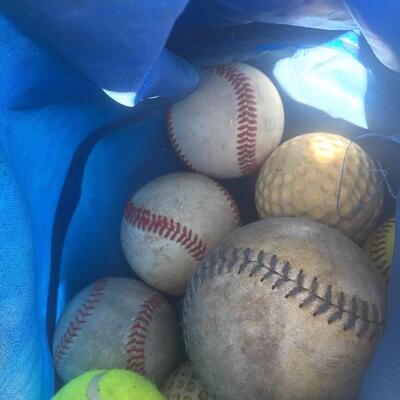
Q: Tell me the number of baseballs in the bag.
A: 3